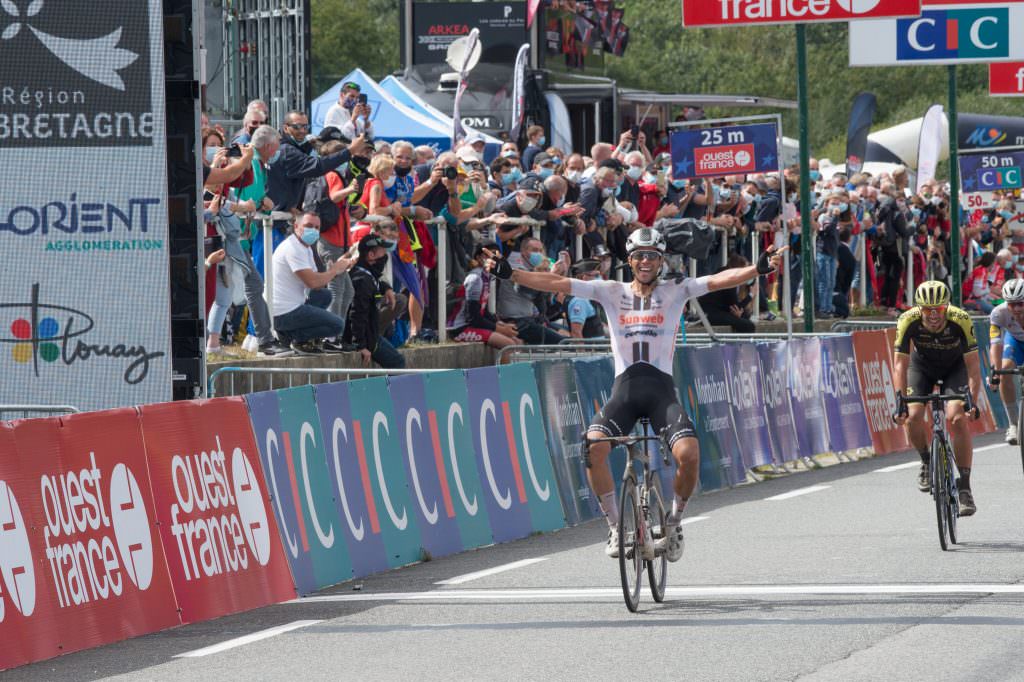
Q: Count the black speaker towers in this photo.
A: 1